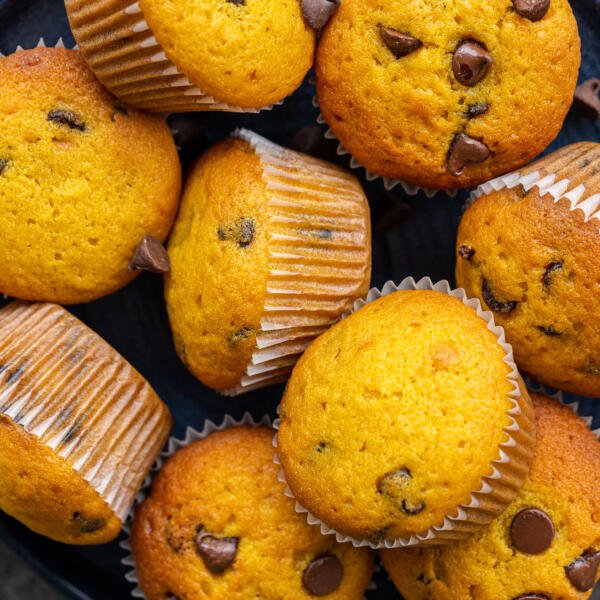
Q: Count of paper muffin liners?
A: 9